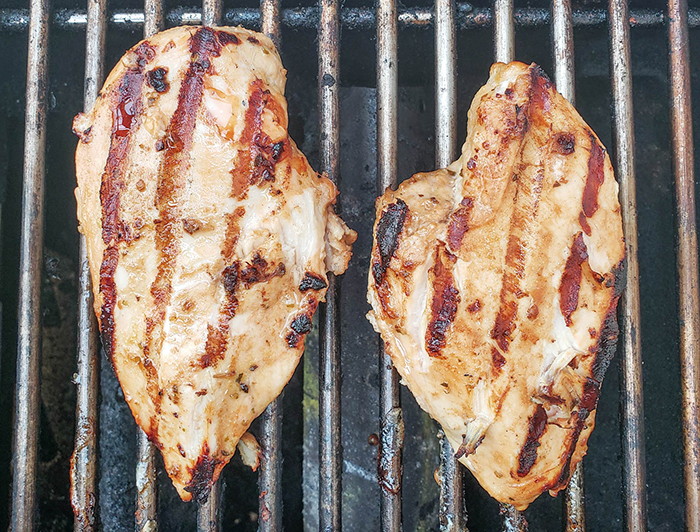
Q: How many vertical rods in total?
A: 12